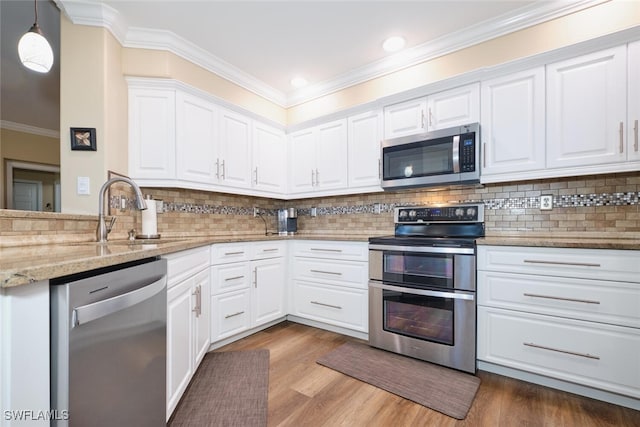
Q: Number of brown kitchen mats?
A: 2